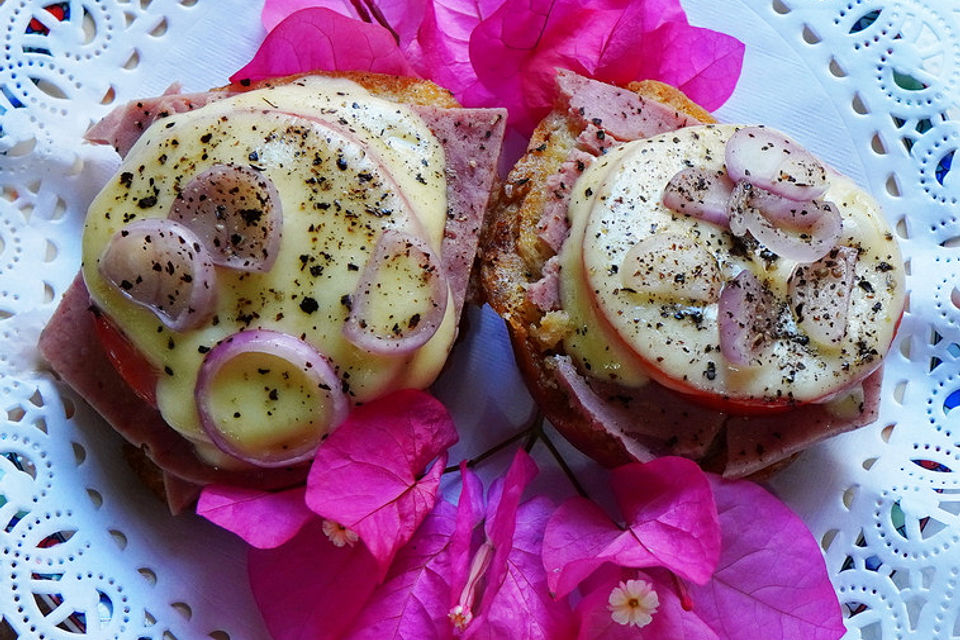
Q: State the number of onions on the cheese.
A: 10